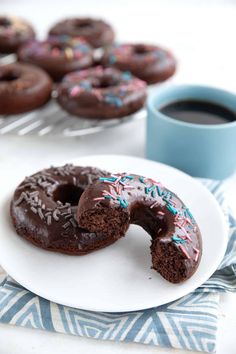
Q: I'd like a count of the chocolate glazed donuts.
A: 8